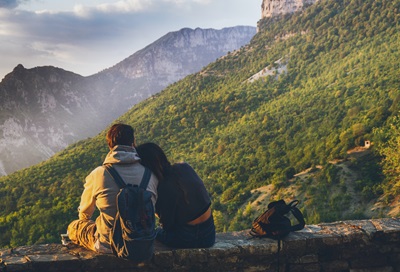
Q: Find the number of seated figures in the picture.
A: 2